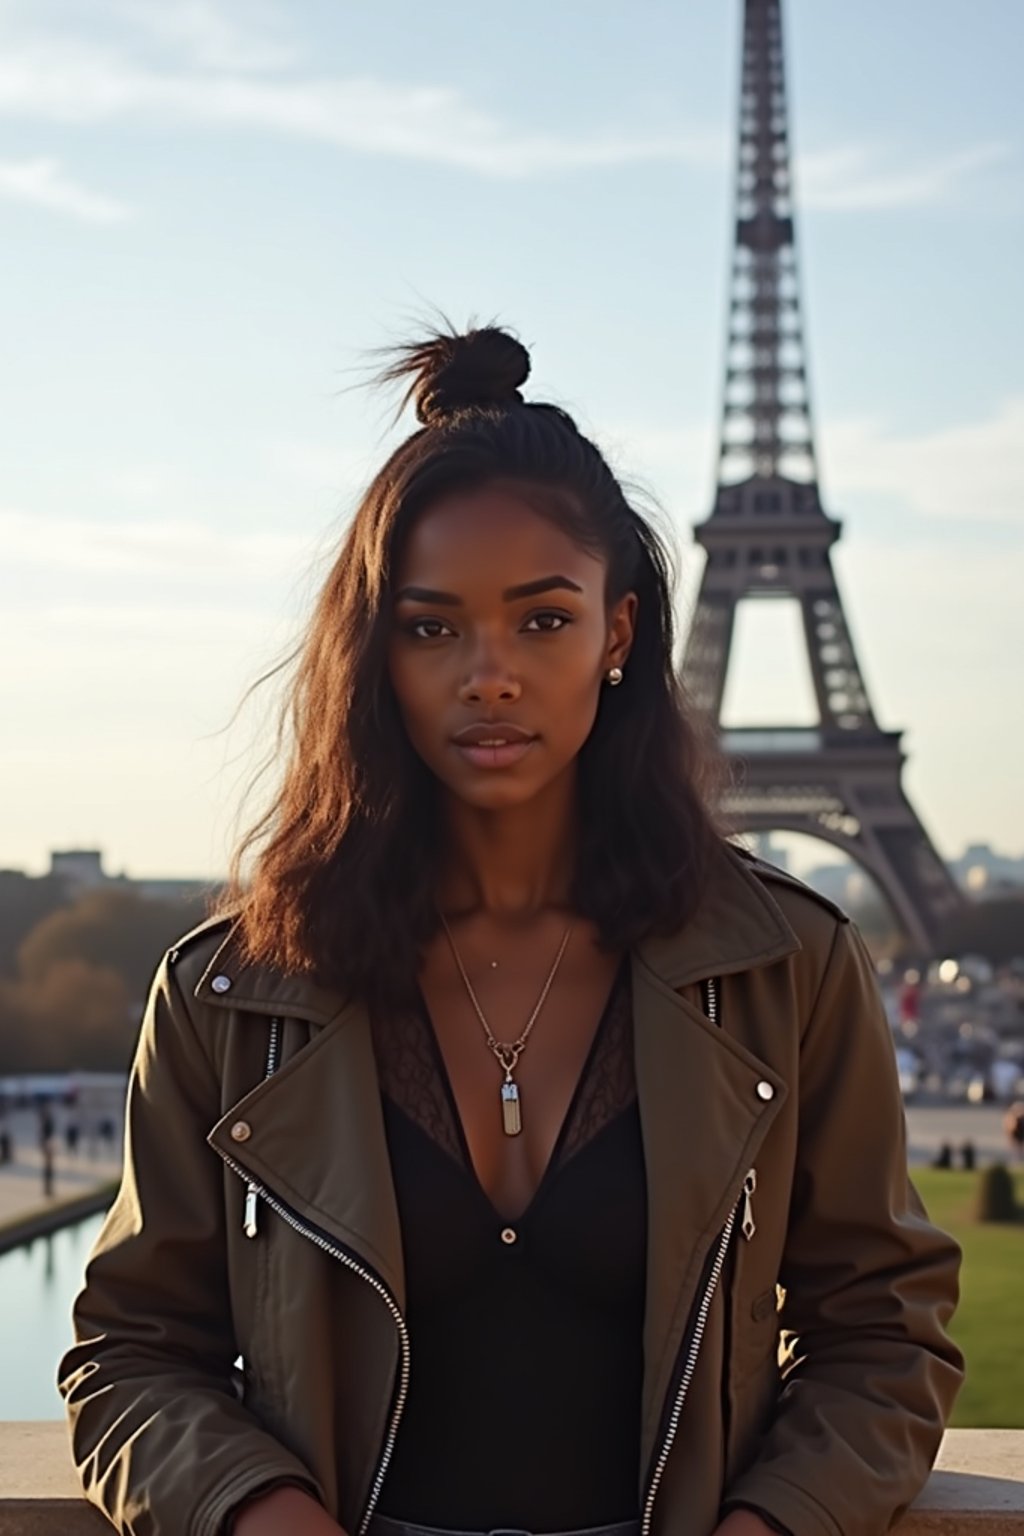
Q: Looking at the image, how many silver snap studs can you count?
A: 3